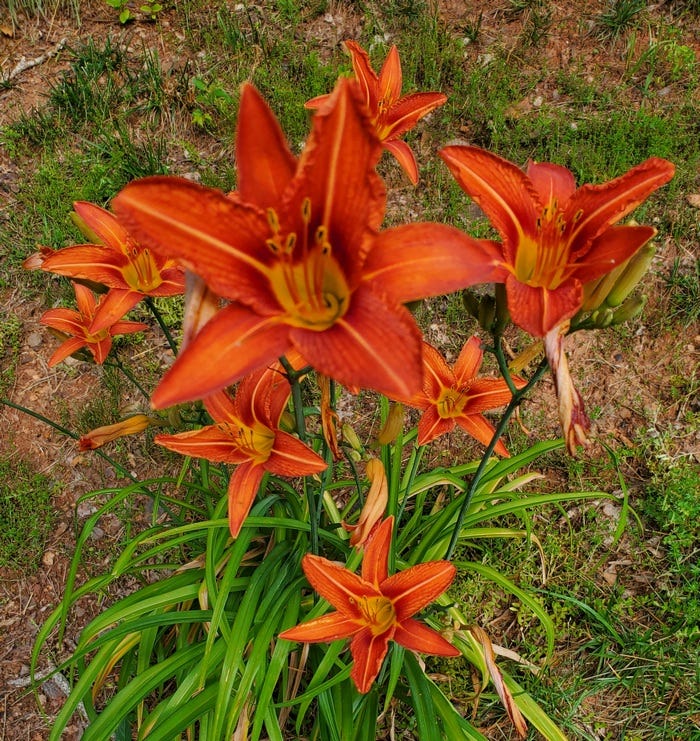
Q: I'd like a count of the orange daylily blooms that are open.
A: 8